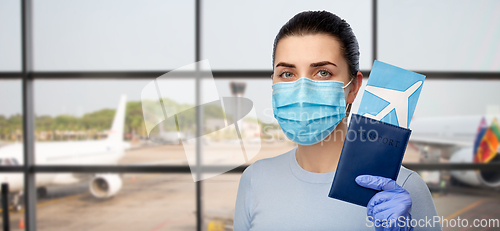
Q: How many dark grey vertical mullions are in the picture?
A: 3